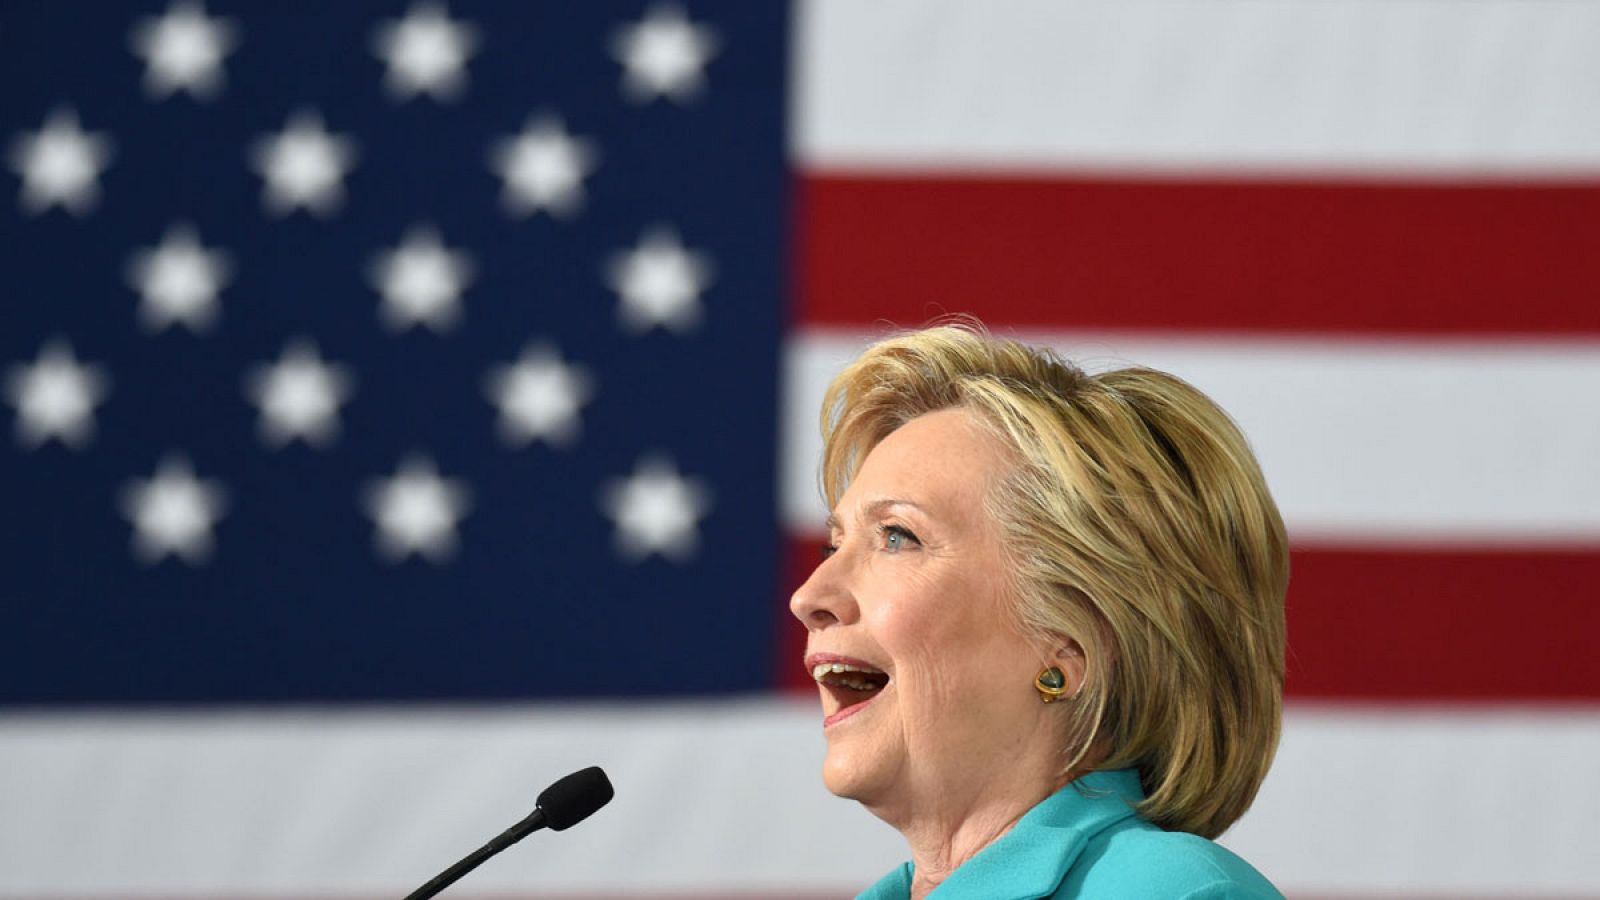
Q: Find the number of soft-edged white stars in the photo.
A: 15